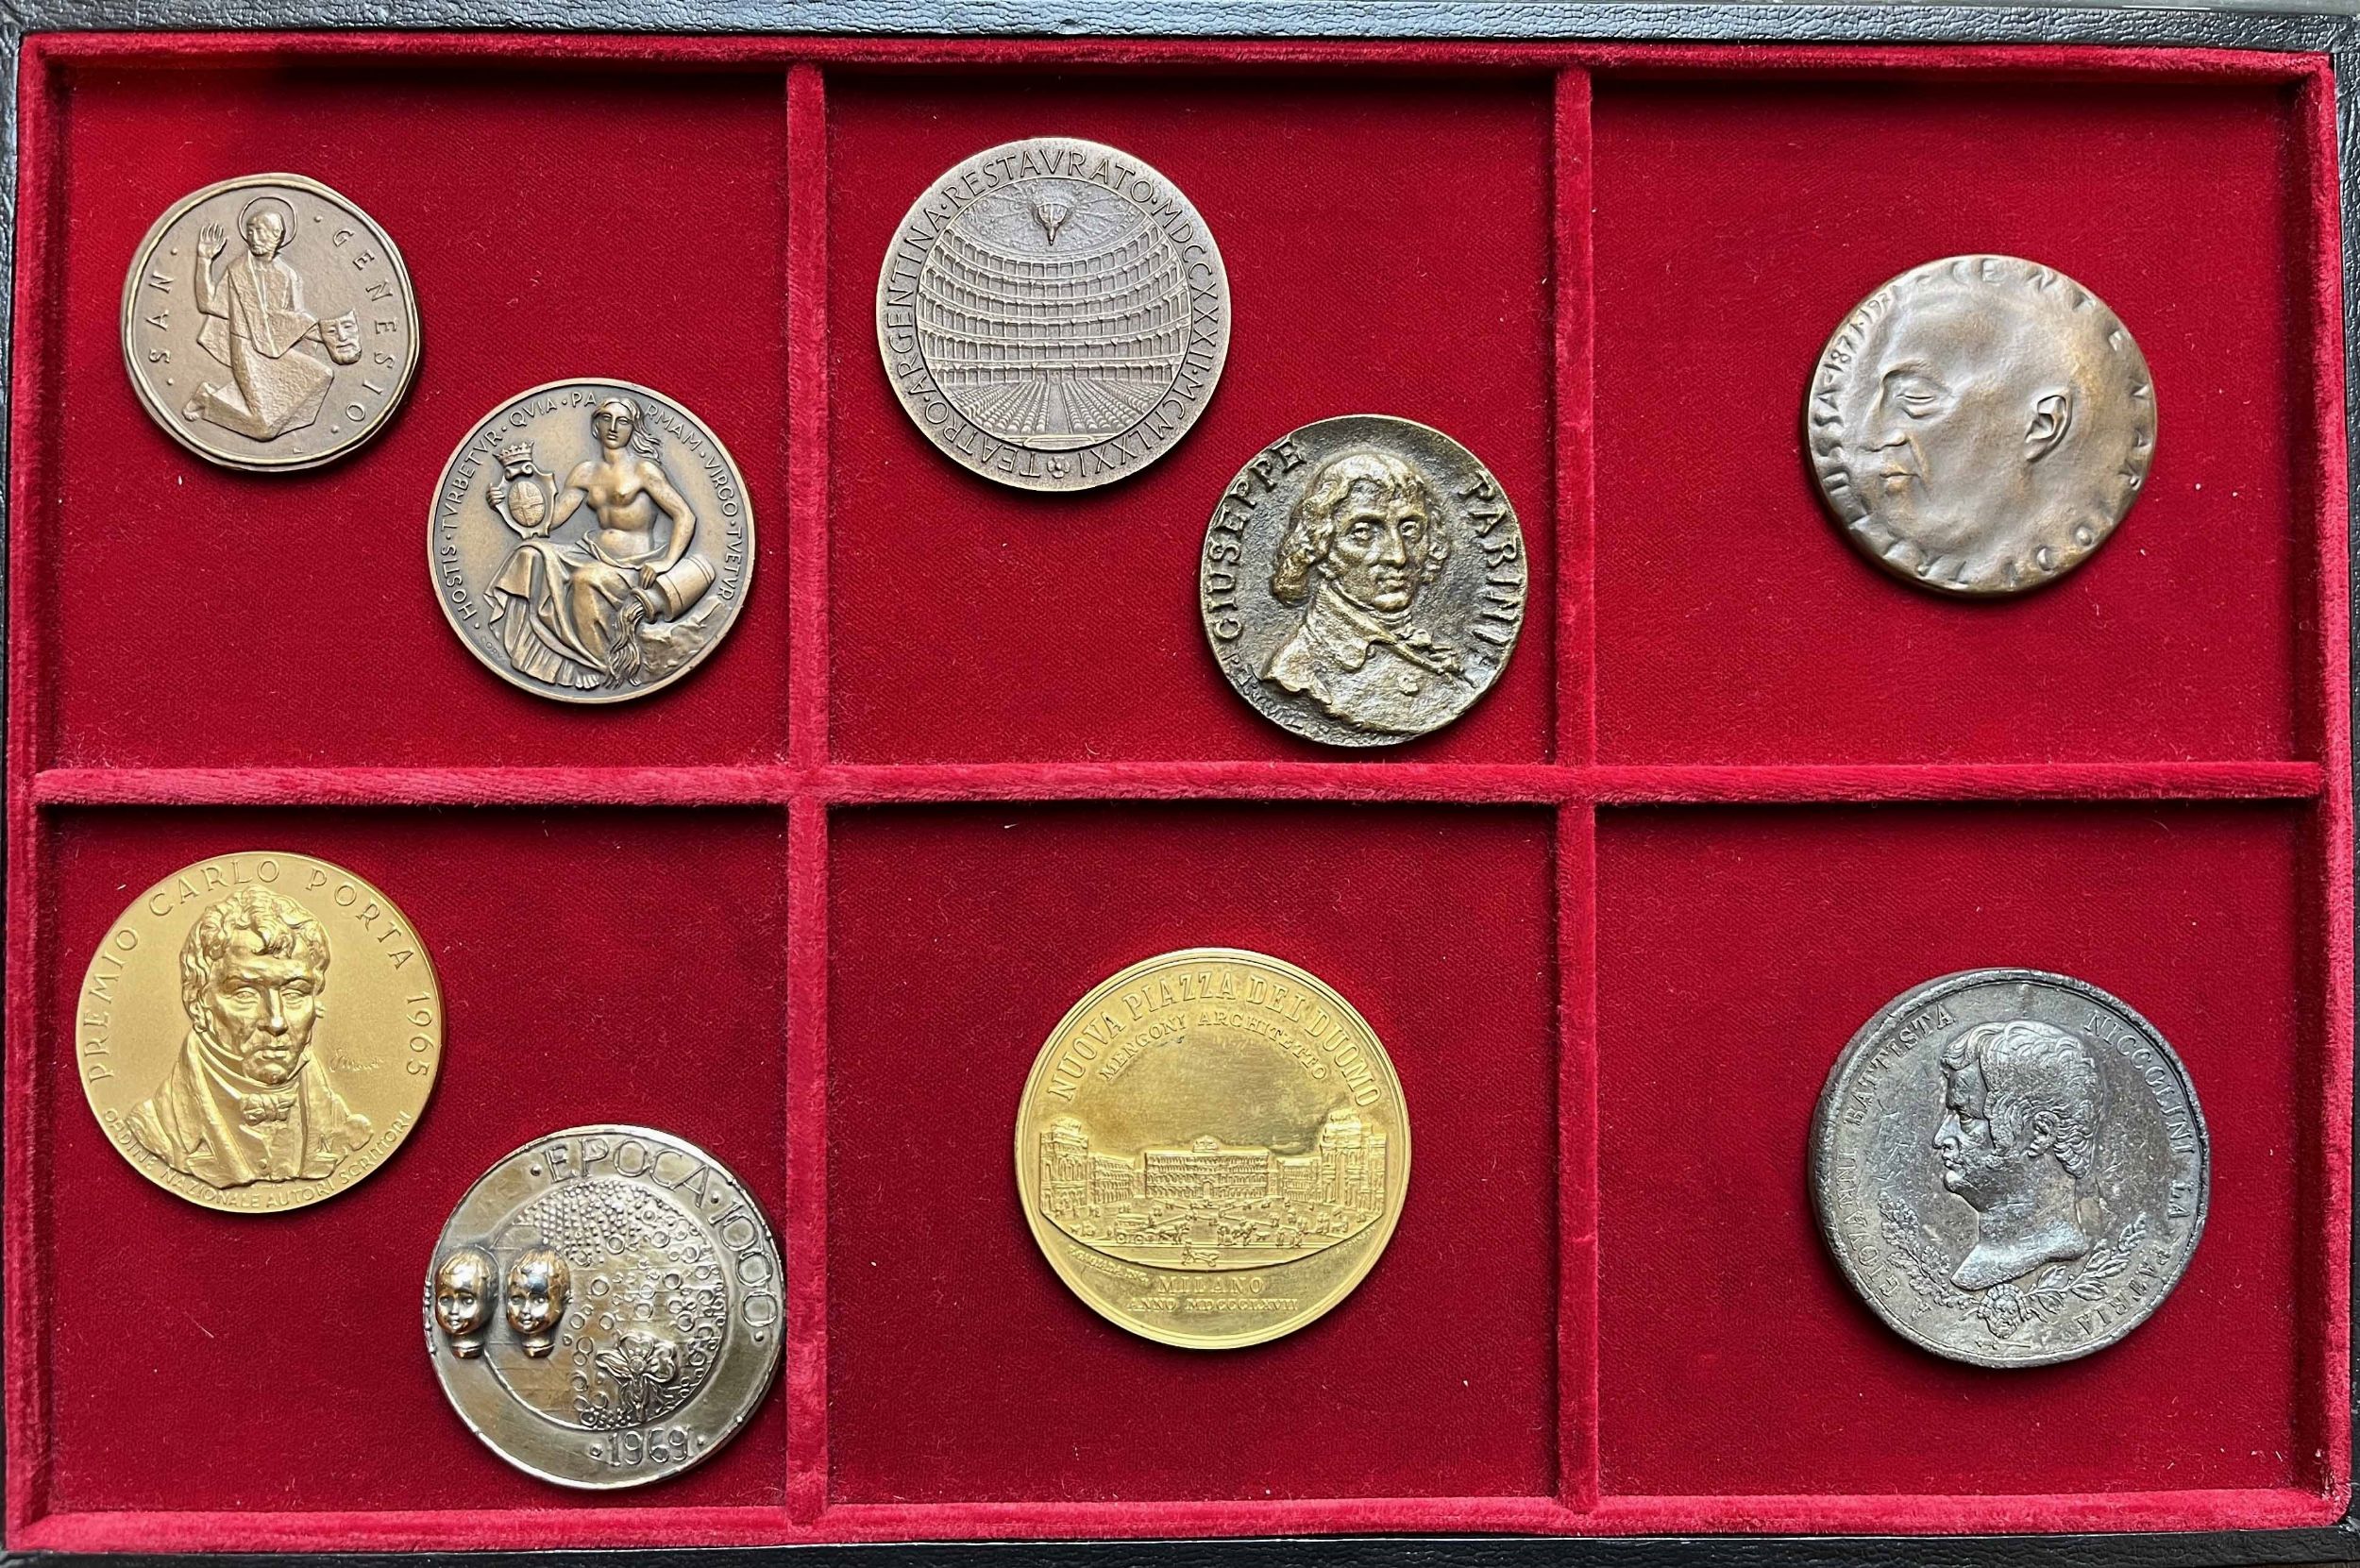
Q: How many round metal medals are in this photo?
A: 9